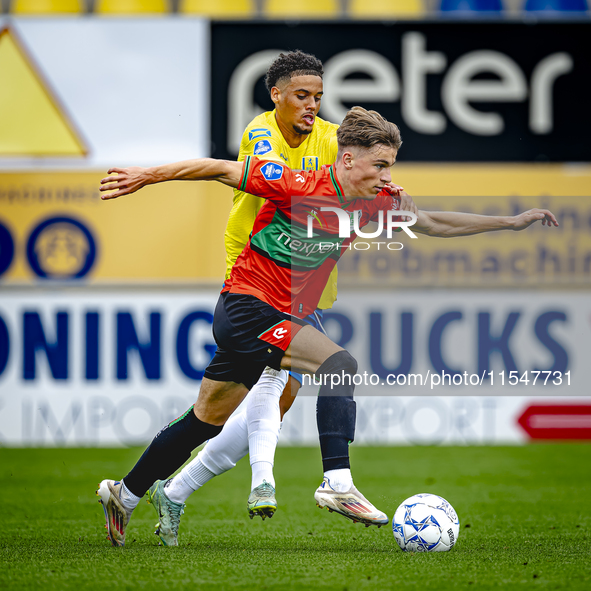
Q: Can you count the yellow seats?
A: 5